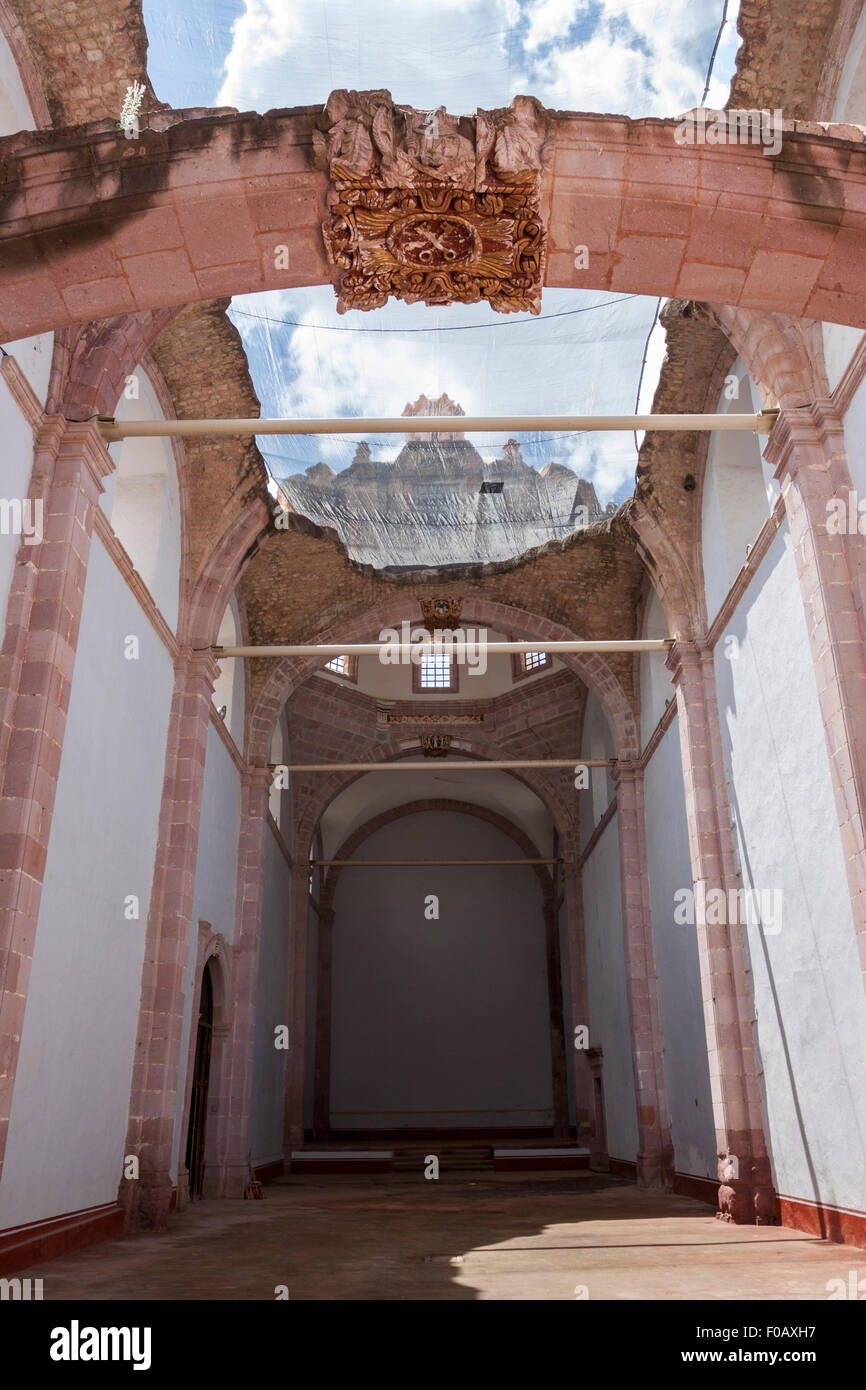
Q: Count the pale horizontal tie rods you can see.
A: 4